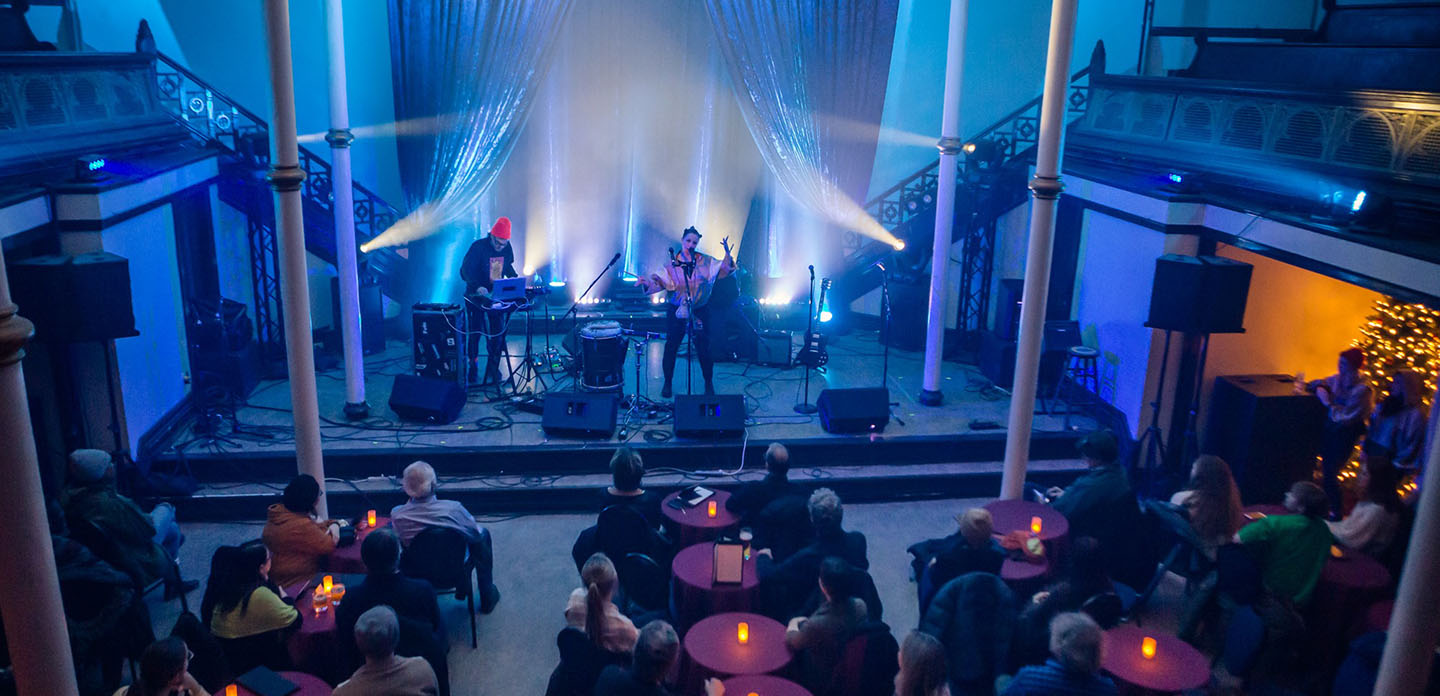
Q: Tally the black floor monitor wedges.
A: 4